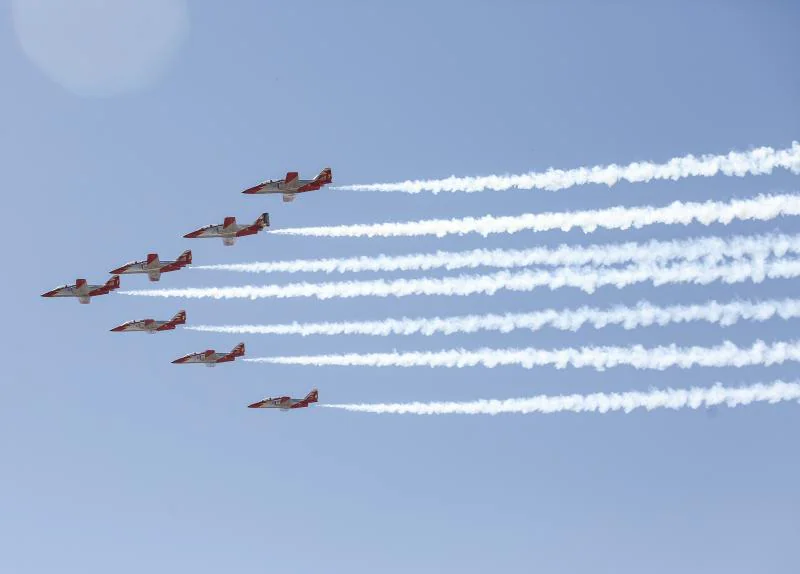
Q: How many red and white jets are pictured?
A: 7